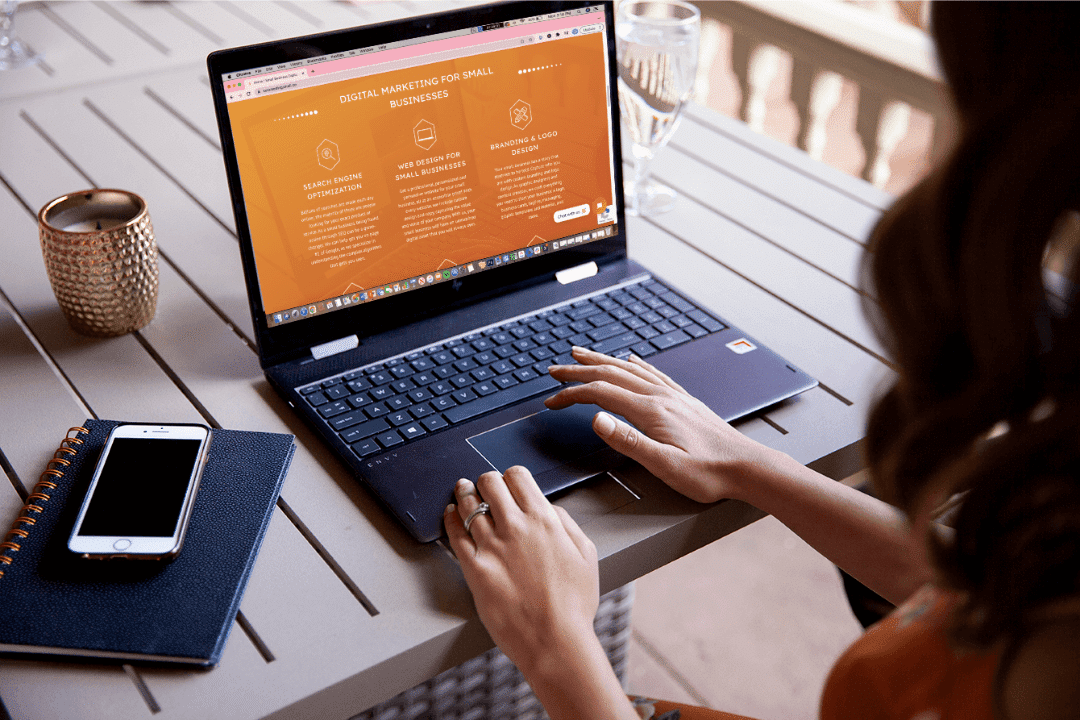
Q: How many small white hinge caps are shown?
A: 2